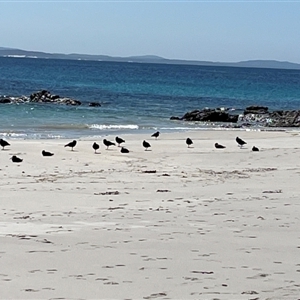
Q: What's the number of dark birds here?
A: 14